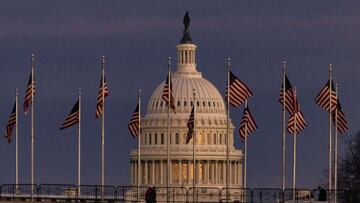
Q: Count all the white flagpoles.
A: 13